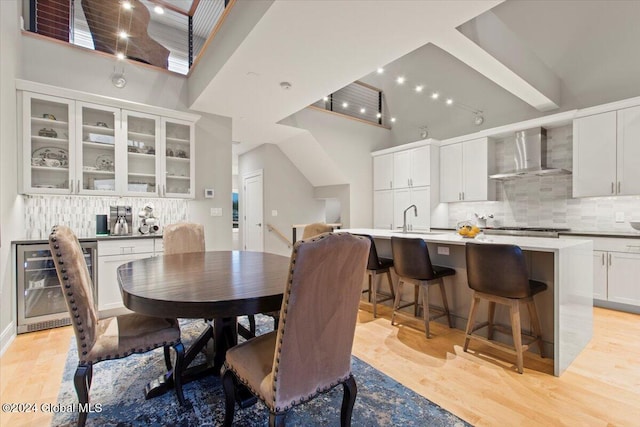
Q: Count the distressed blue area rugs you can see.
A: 1